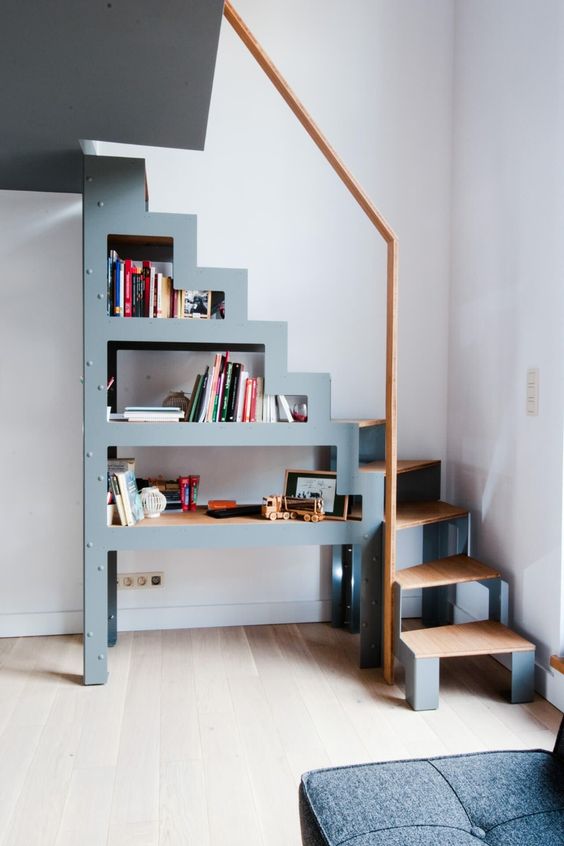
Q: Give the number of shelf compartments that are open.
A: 3